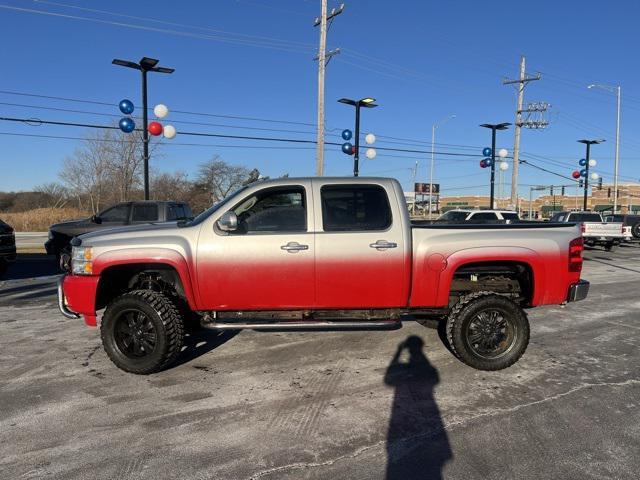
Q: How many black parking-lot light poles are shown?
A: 4